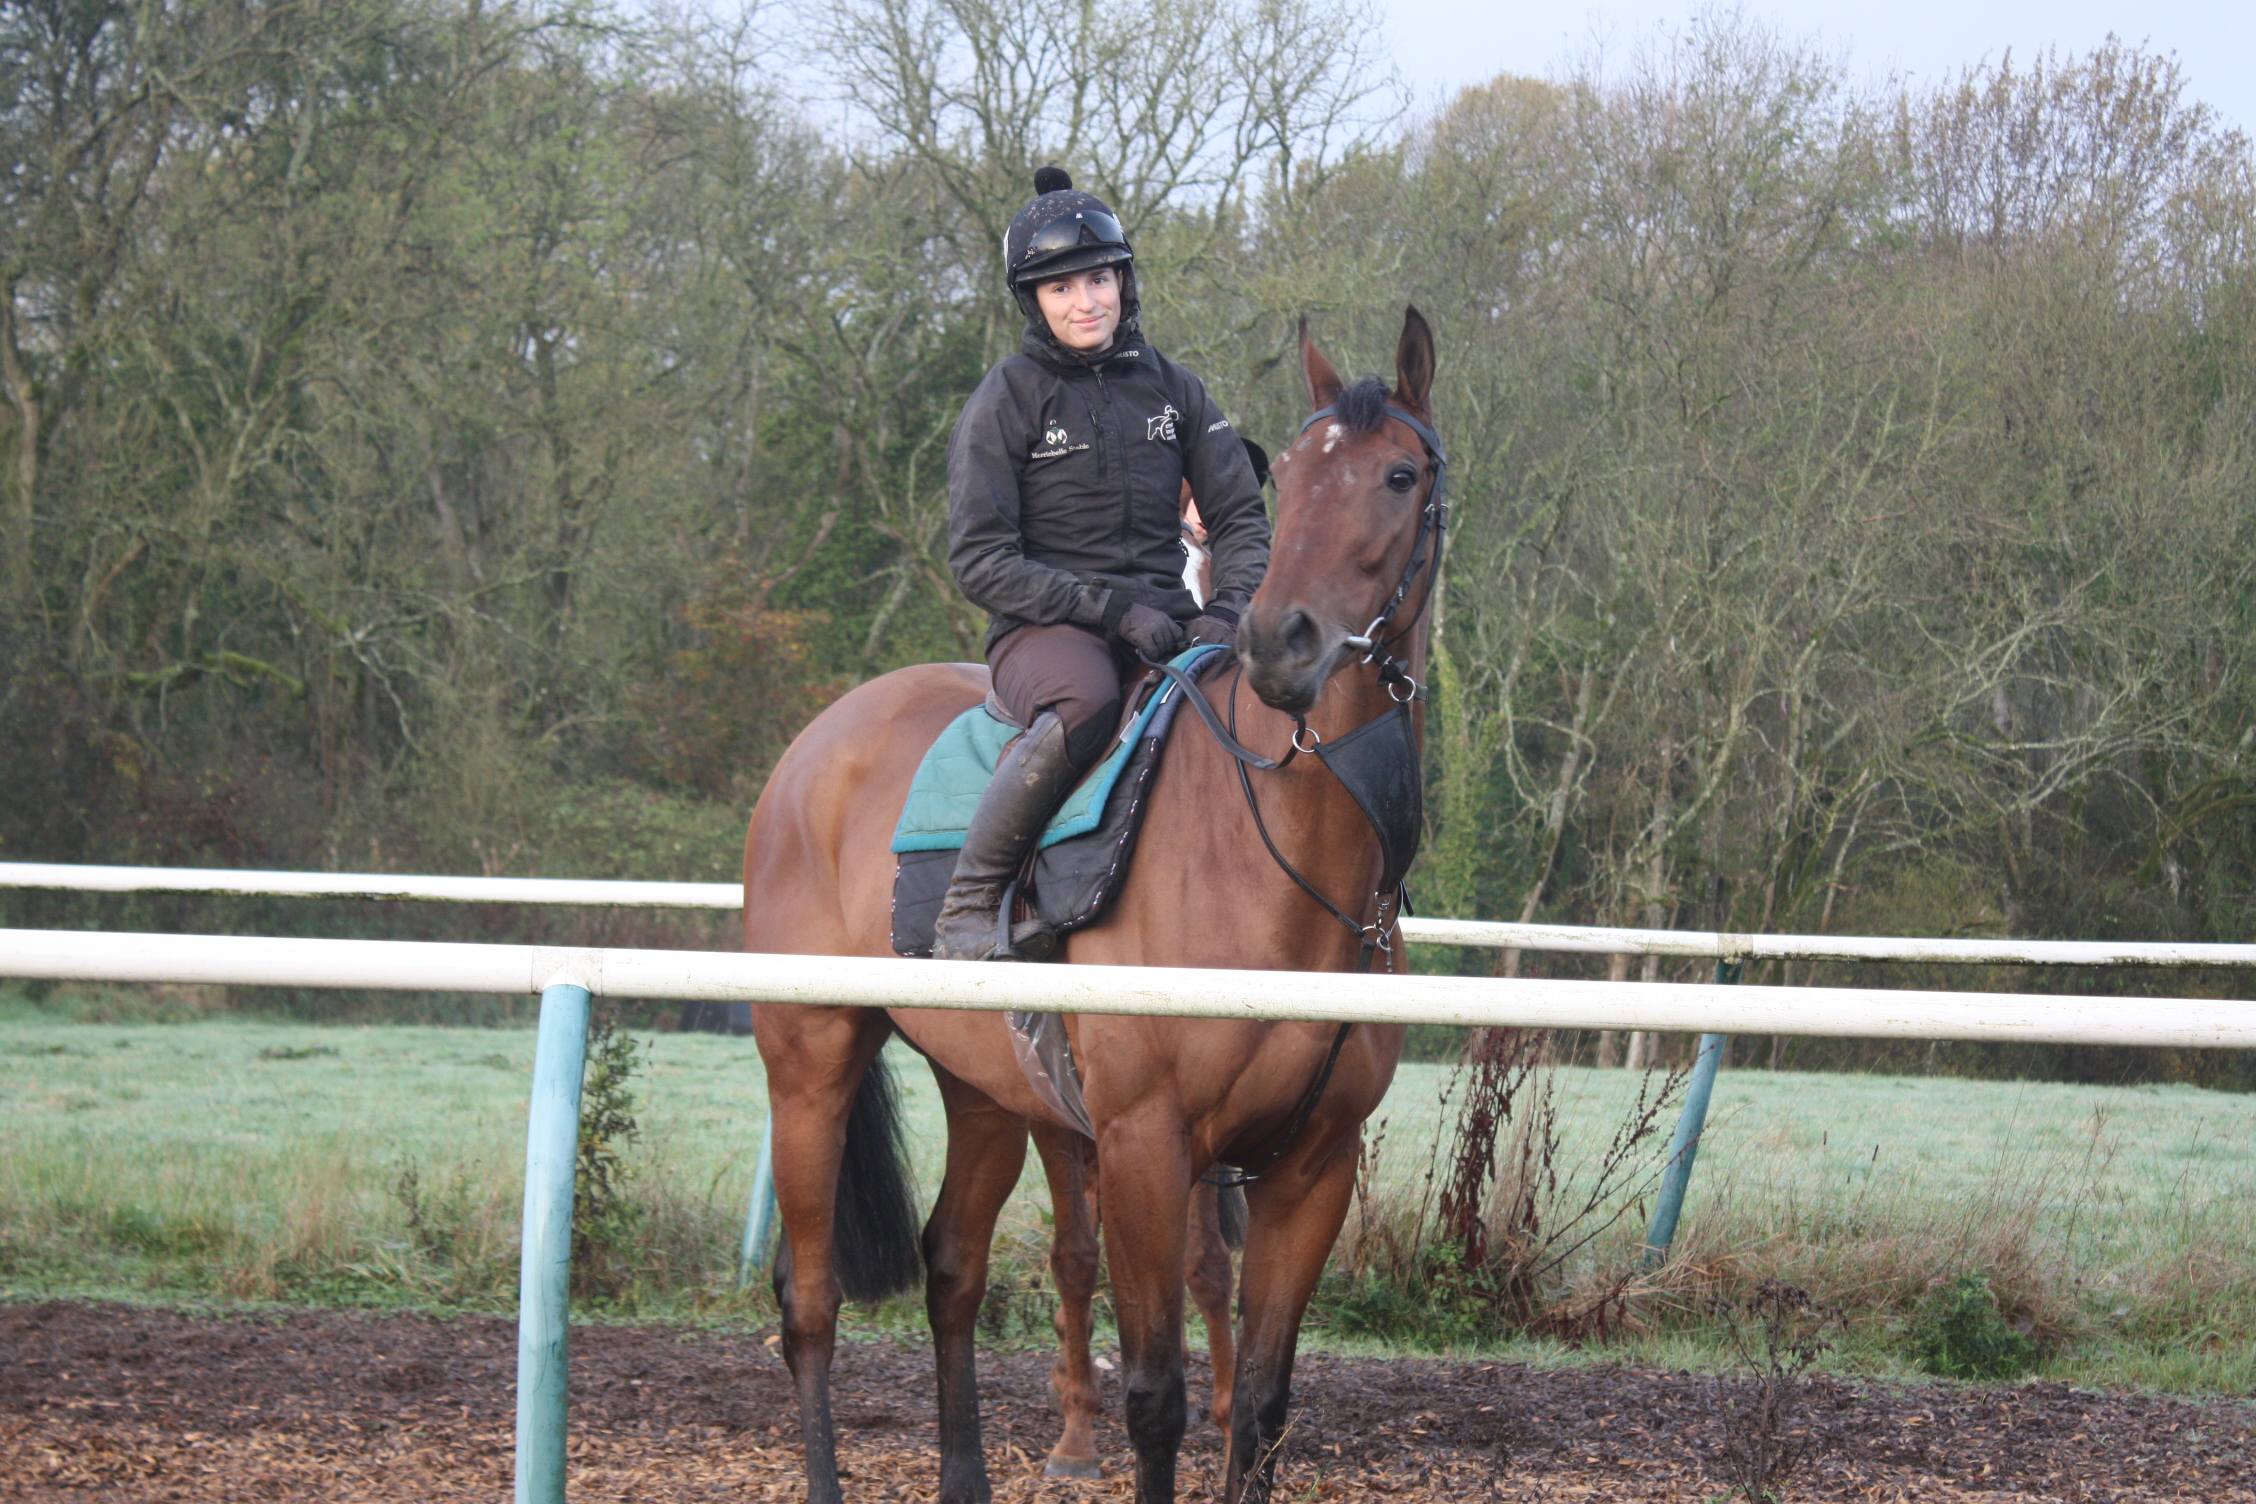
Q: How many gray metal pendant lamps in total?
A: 0